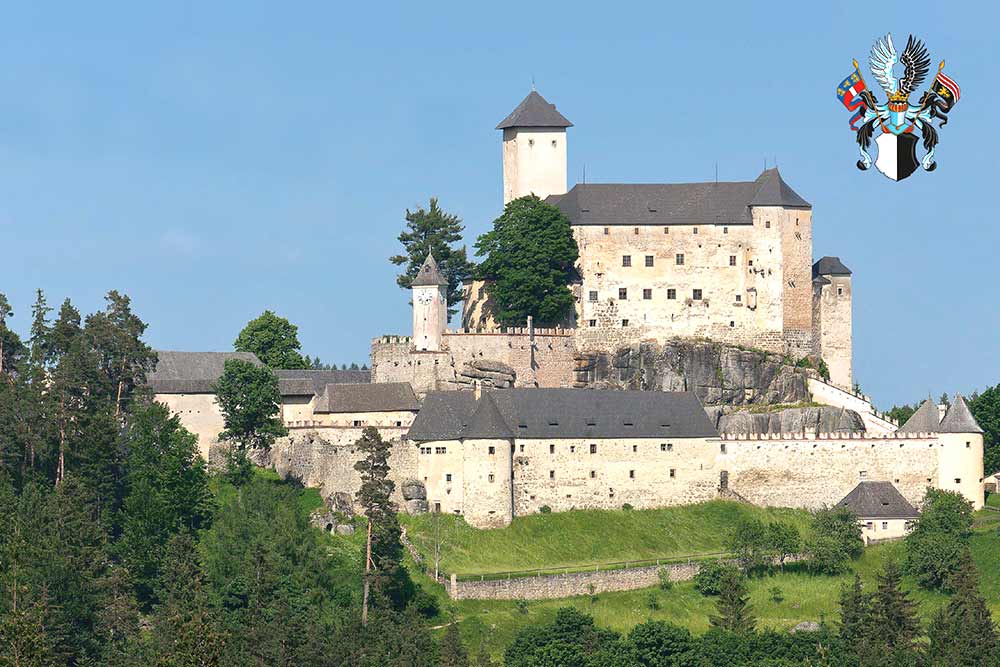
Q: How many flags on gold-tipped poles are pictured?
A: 2